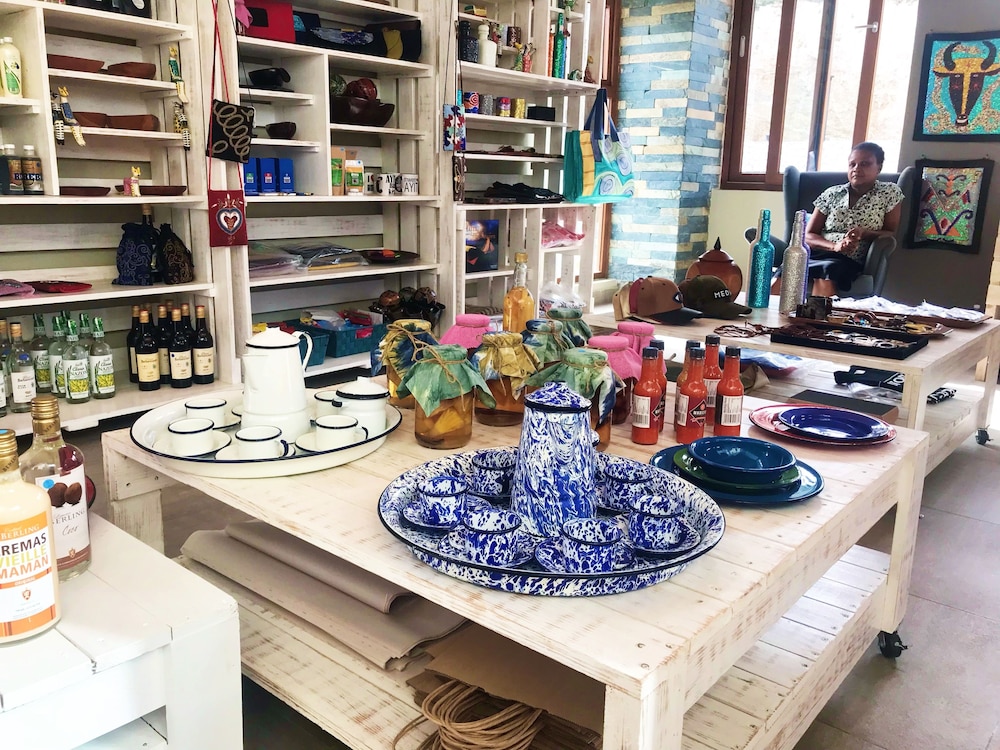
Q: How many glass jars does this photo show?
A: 9